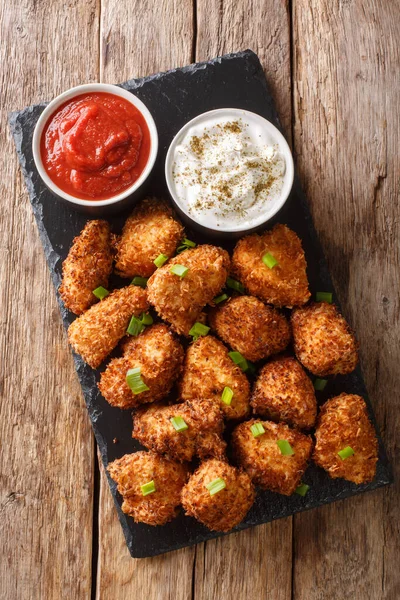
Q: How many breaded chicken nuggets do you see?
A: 15